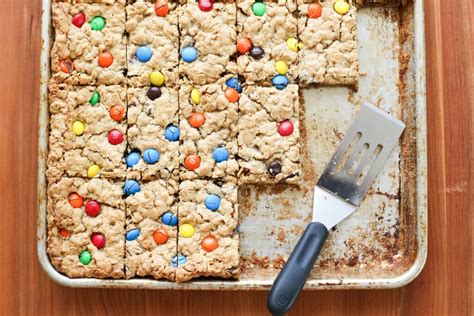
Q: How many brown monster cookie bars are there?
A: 12